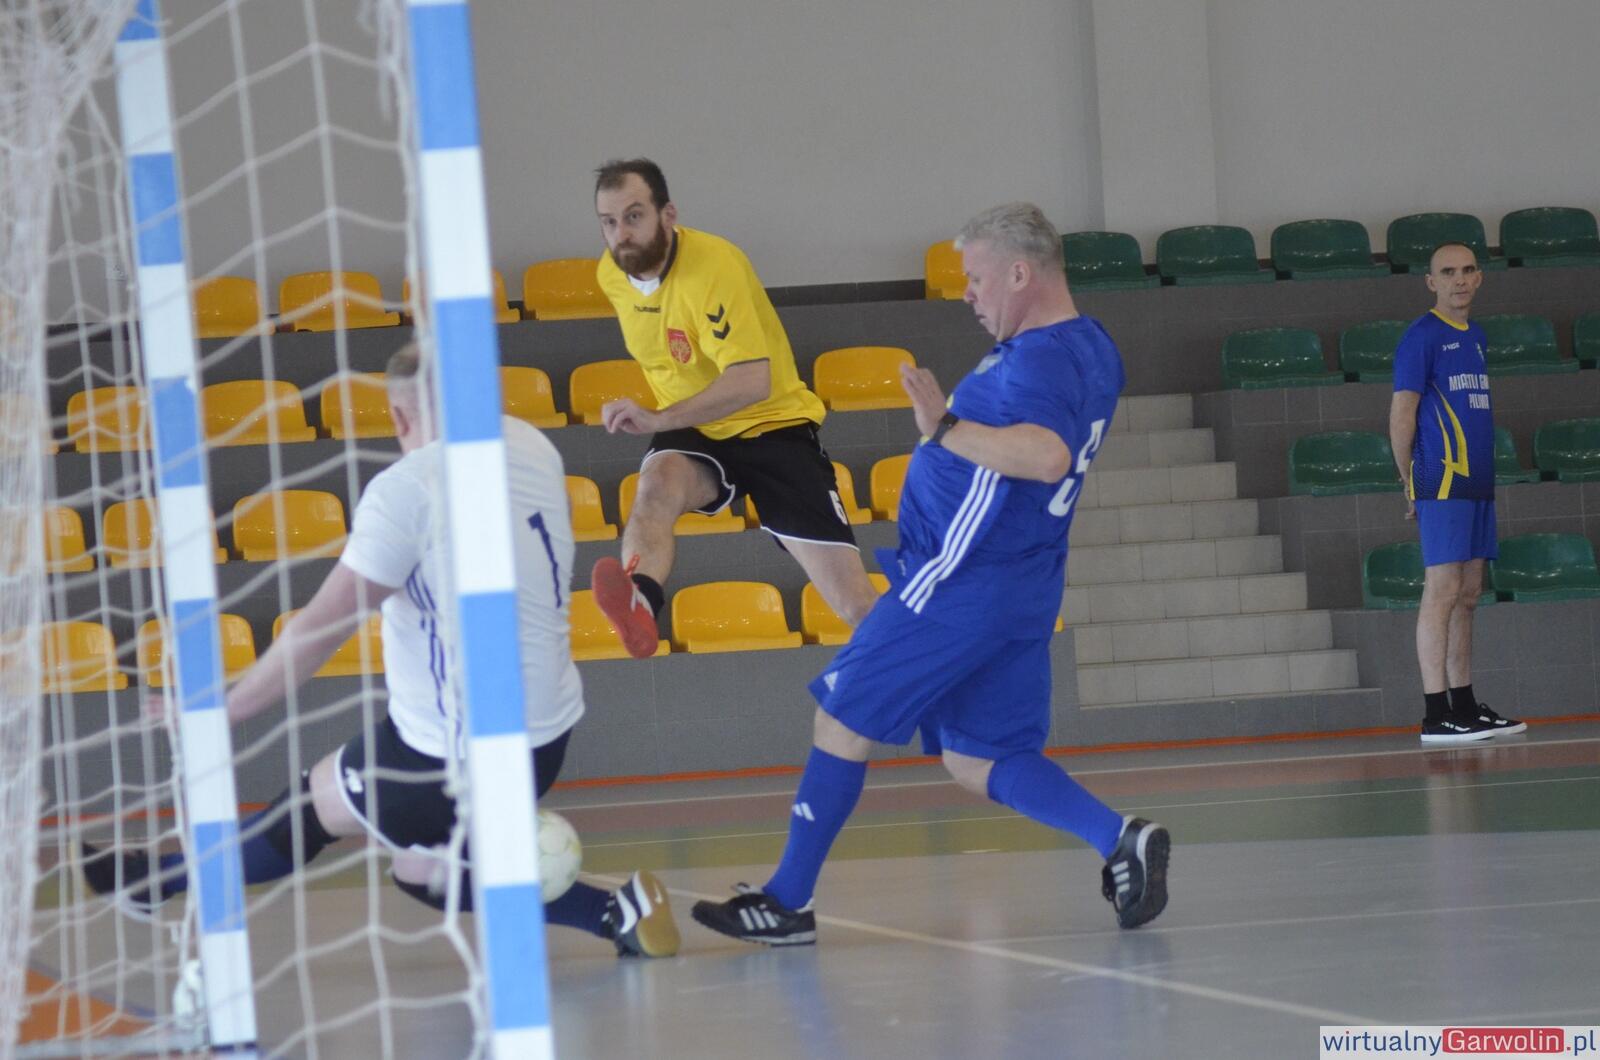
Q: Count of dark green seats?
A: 14